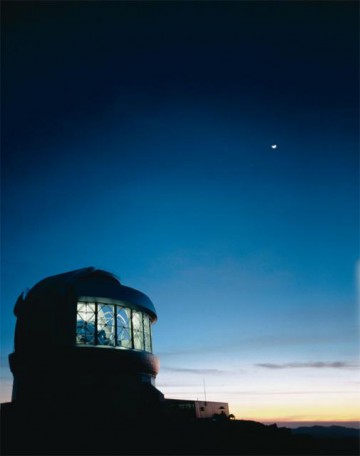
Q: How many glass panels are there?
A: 5